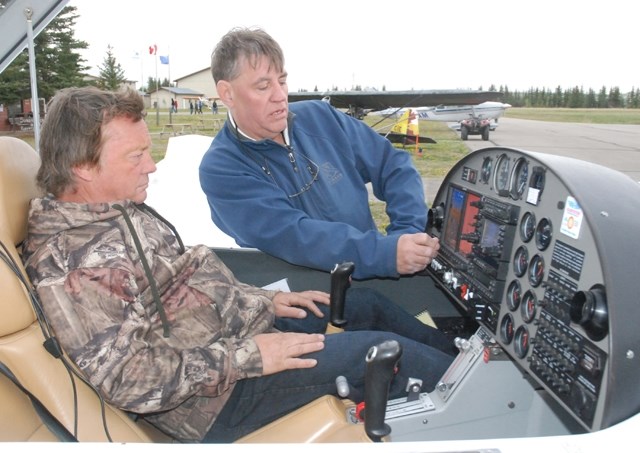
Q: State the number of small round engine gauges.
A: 8